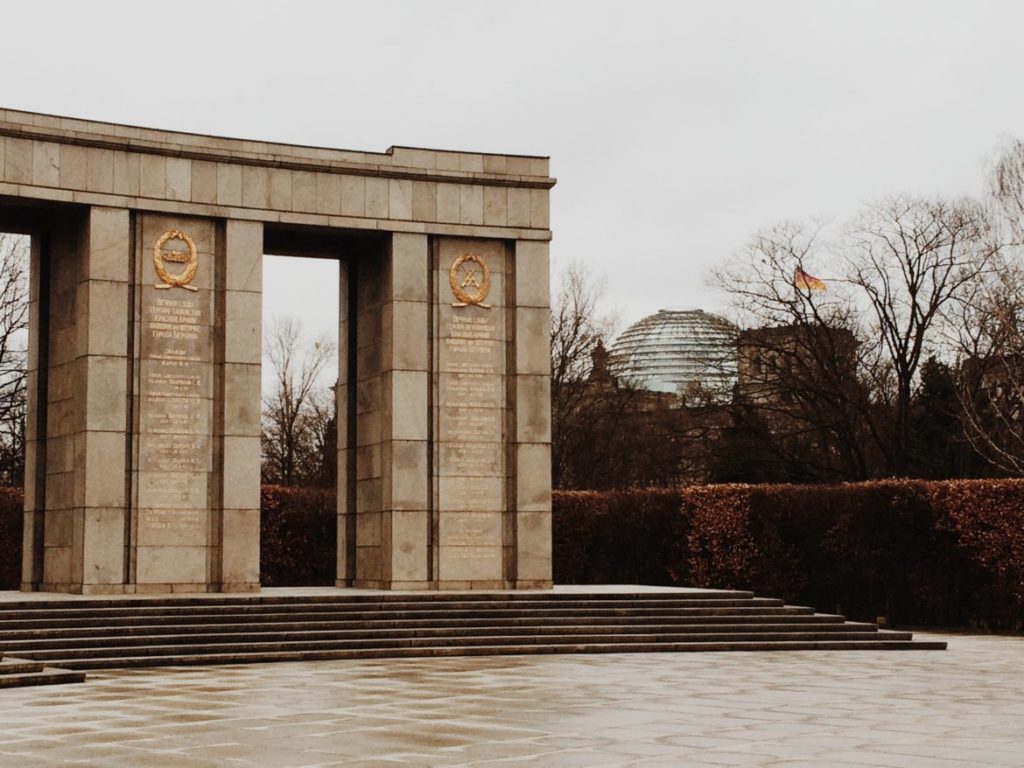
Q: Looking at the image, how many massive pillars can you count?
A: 2